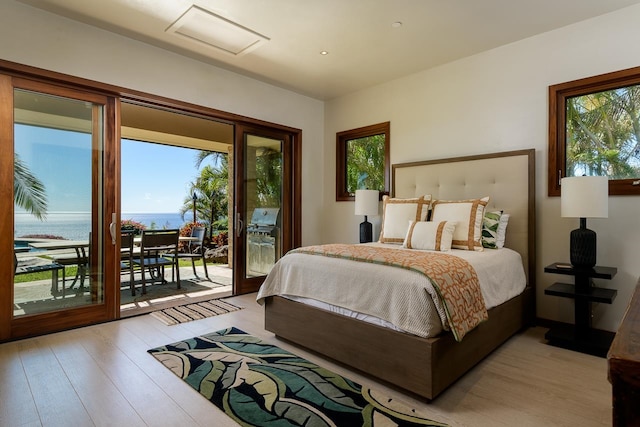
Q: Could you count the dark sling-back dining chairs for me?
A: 4